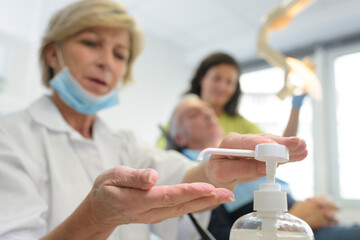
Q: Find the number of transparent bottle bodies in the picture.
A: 1